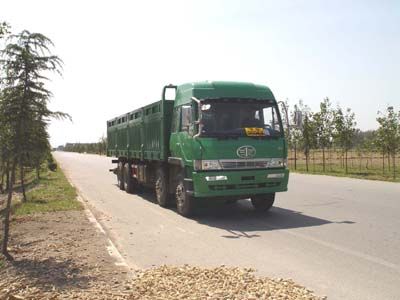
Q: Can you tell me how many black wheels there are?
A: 5